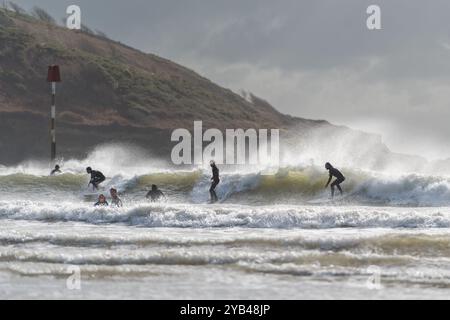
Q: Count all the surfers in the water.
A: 7